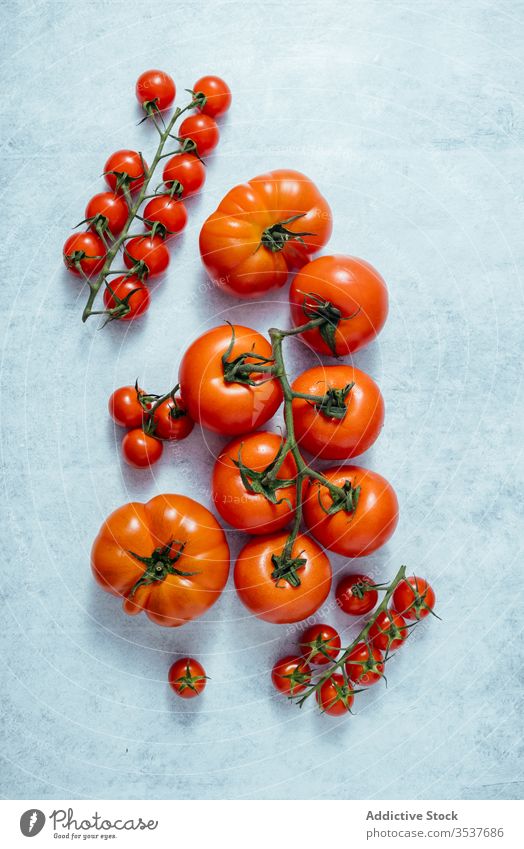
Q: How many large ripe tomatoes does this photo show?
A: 8